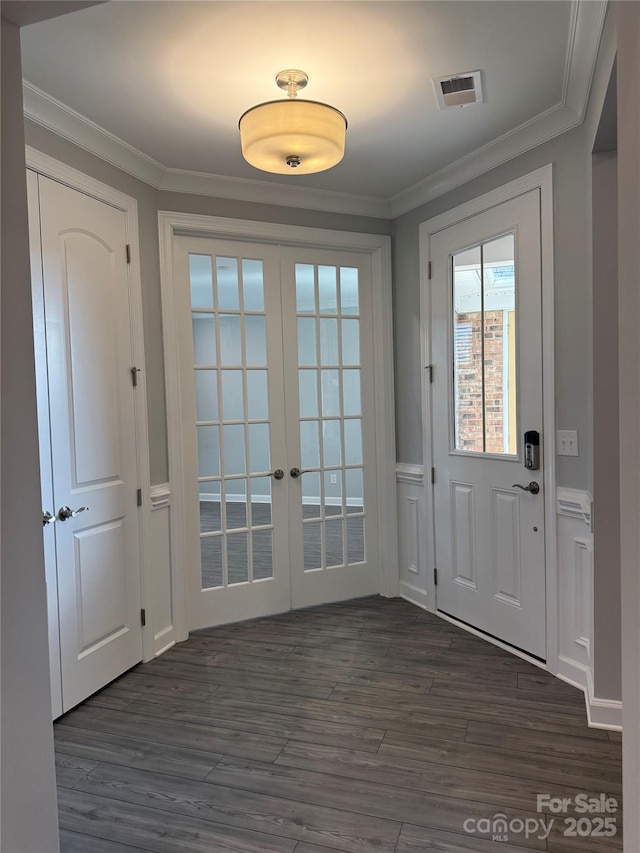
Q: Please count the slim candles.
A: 0